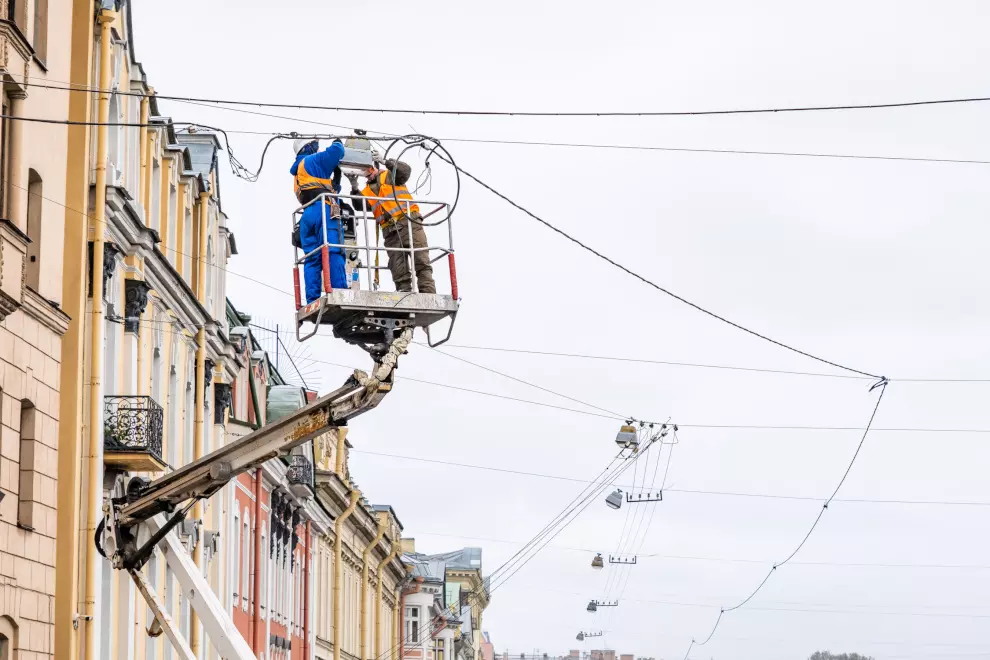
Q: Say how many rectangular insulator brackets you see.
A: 4